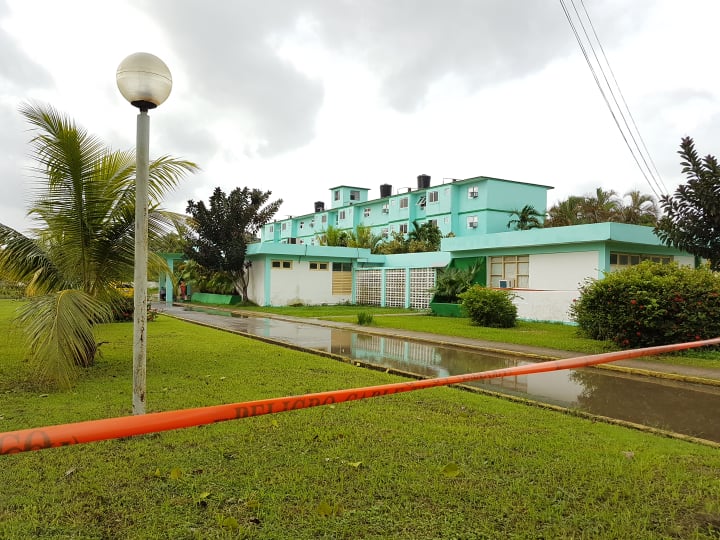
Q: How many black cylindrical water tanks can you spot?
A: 3